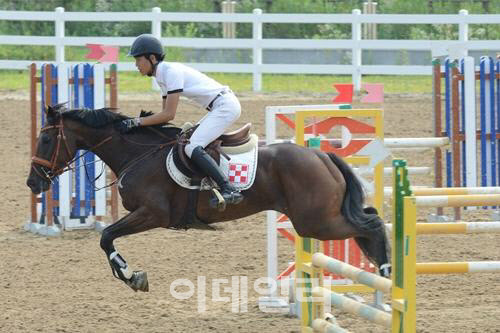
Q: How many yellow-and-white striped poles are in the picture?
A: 4